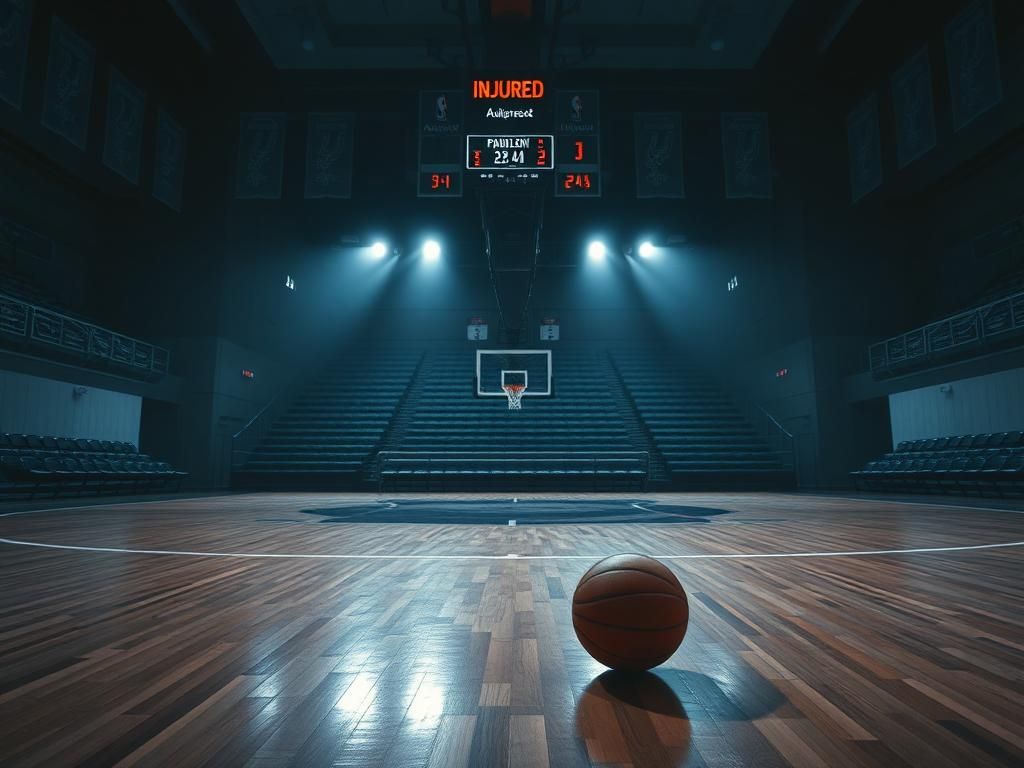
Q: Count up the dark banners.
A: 11